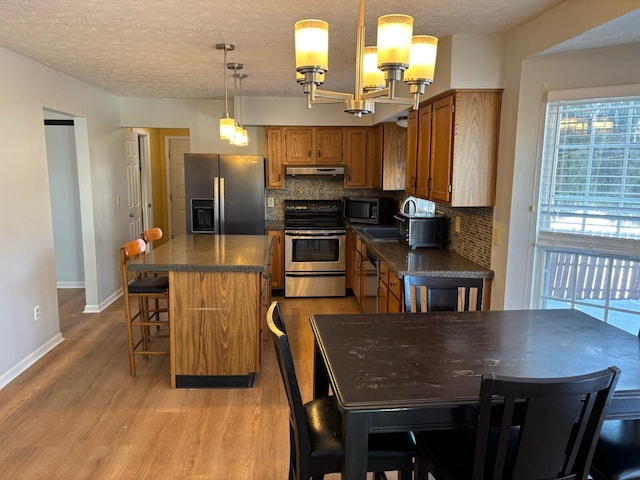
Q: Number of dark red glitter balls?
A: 0